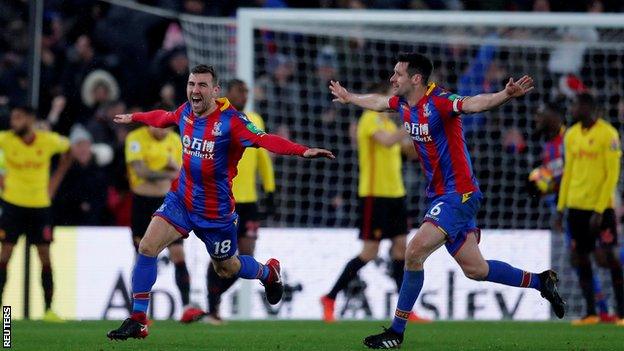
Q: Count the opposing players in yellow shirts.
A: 5